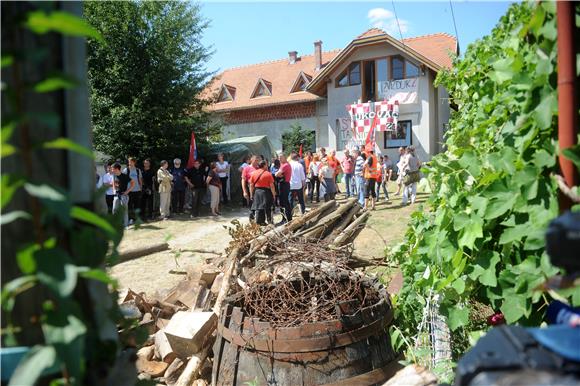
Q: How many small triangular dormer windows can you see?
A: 3